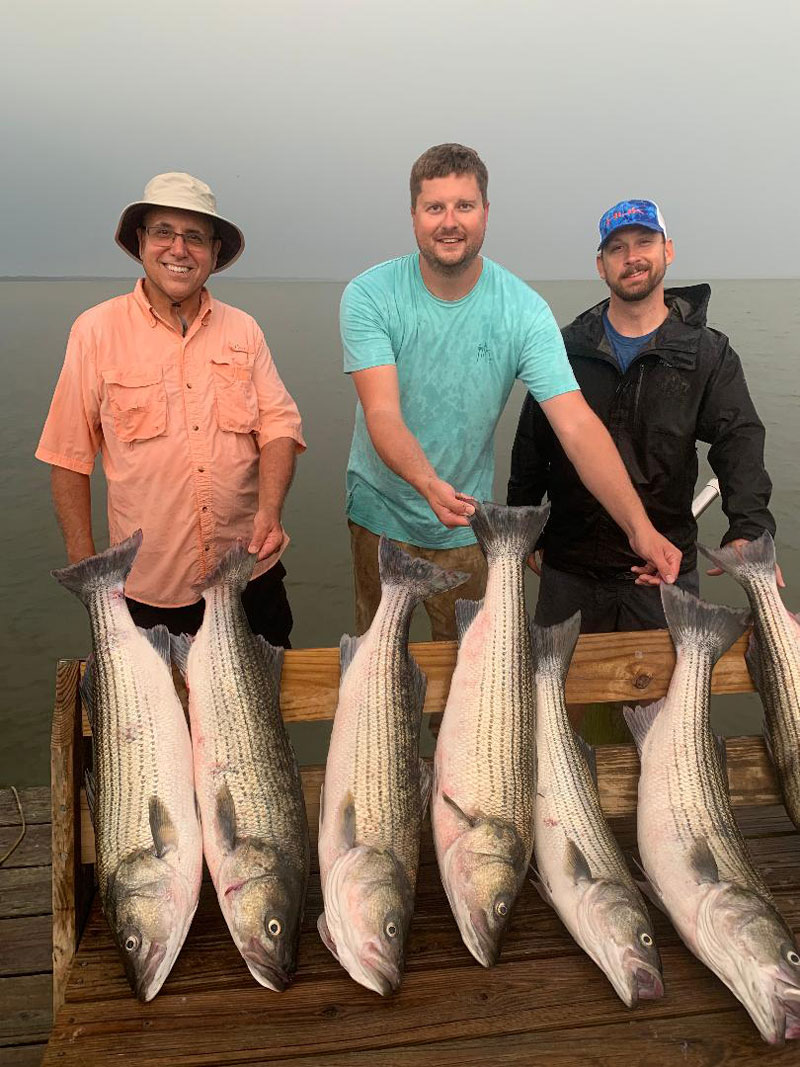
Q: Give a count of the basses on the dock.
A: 7